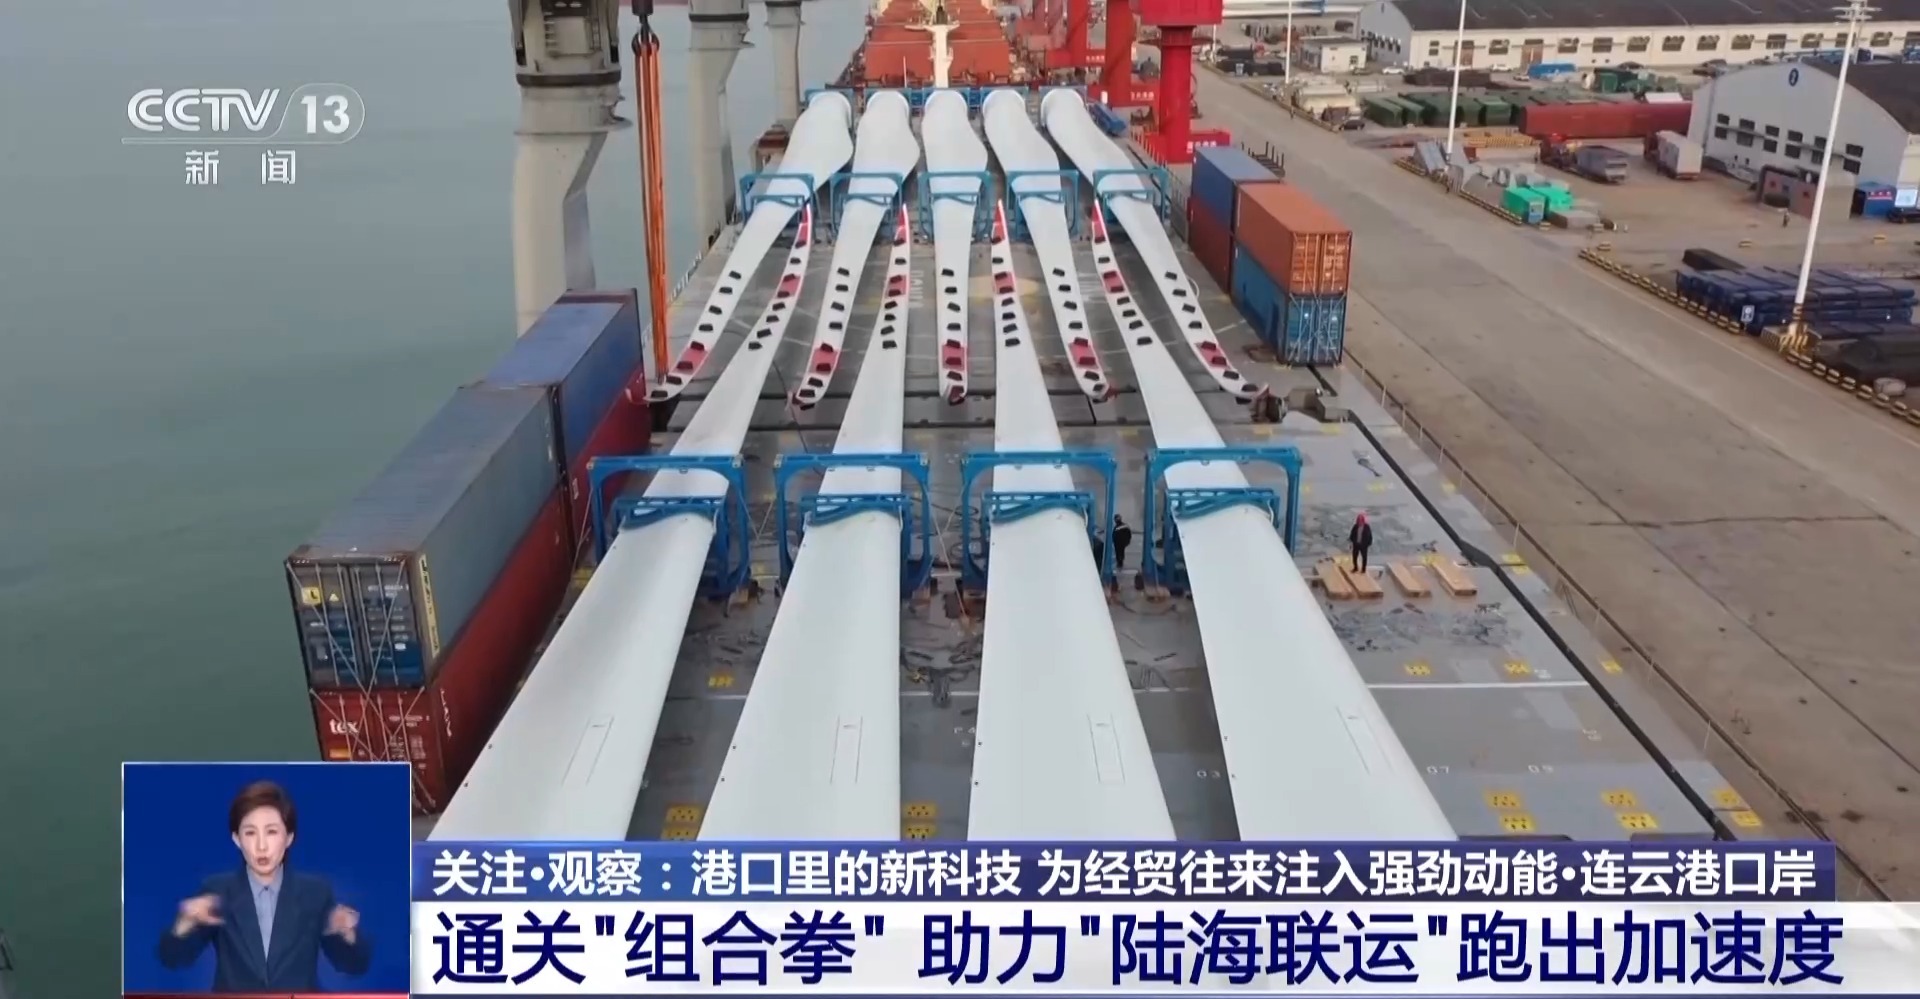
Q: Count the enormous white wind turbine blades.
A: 9